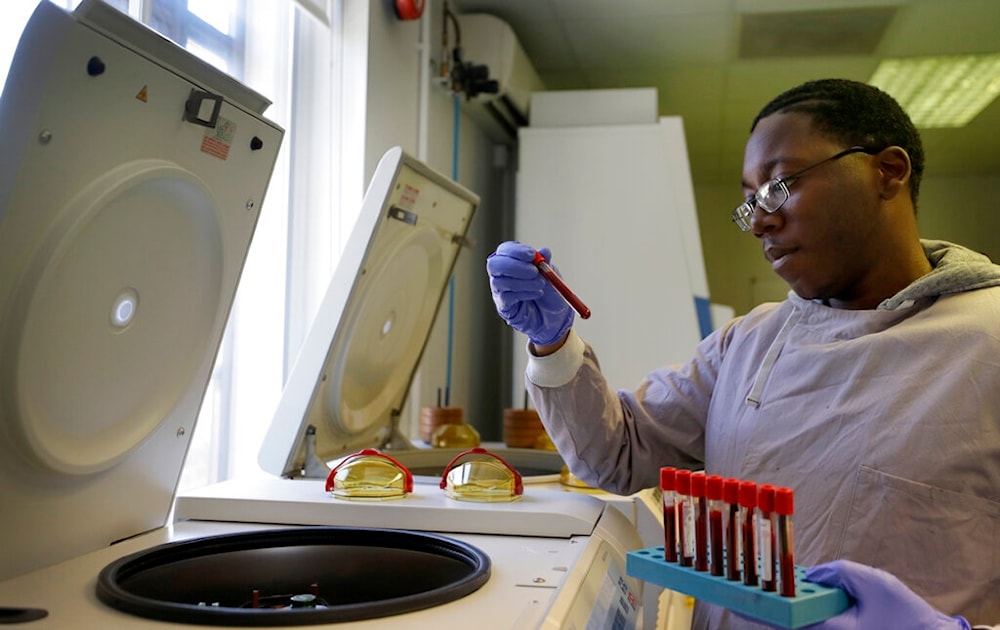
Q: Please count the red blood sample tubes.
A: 9